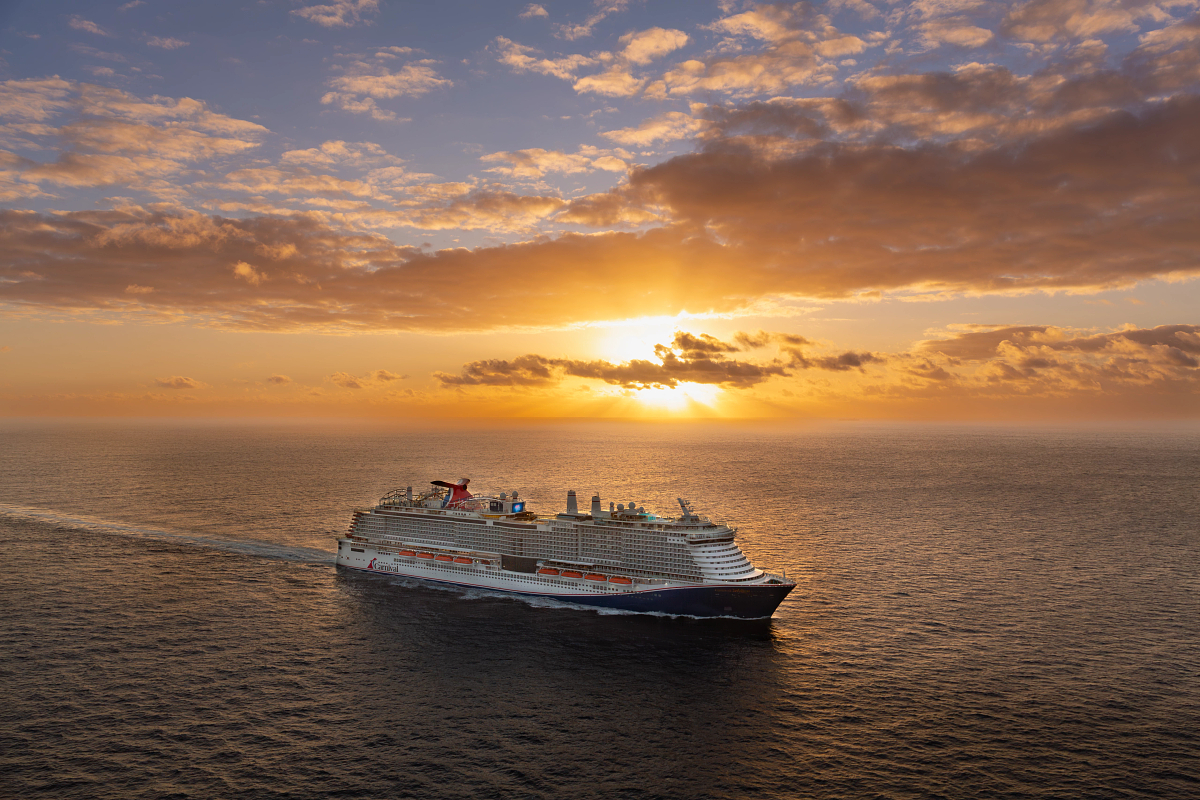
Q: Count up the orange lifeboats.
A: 8